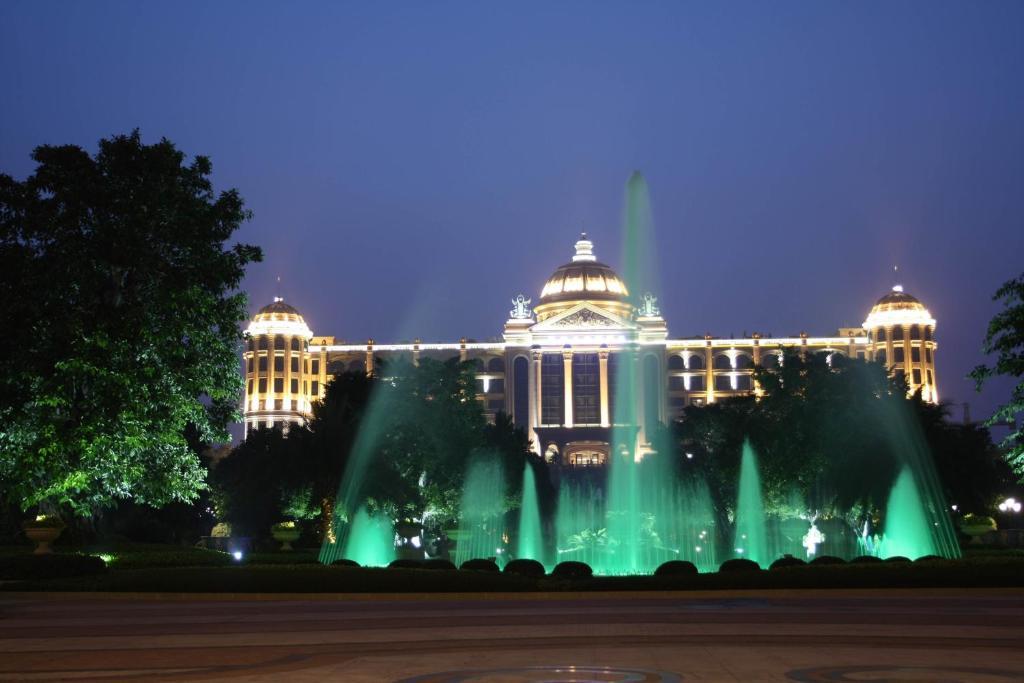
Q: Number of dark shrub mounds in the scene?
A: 13